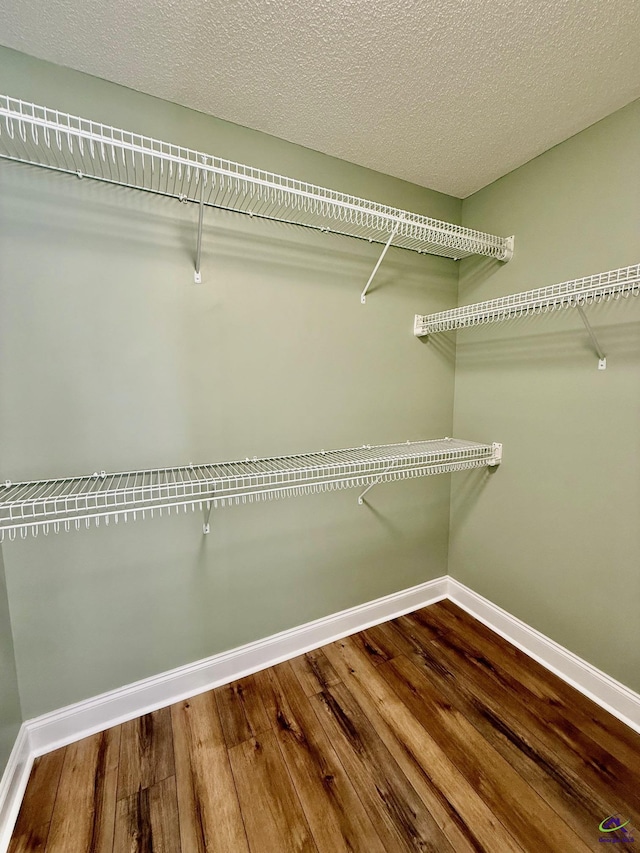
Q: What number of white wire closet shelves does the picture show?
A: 3